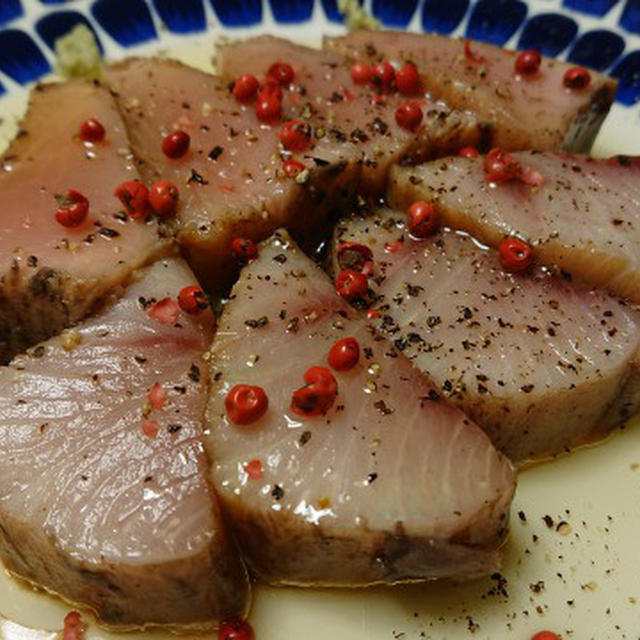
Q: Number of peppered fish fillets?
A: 8